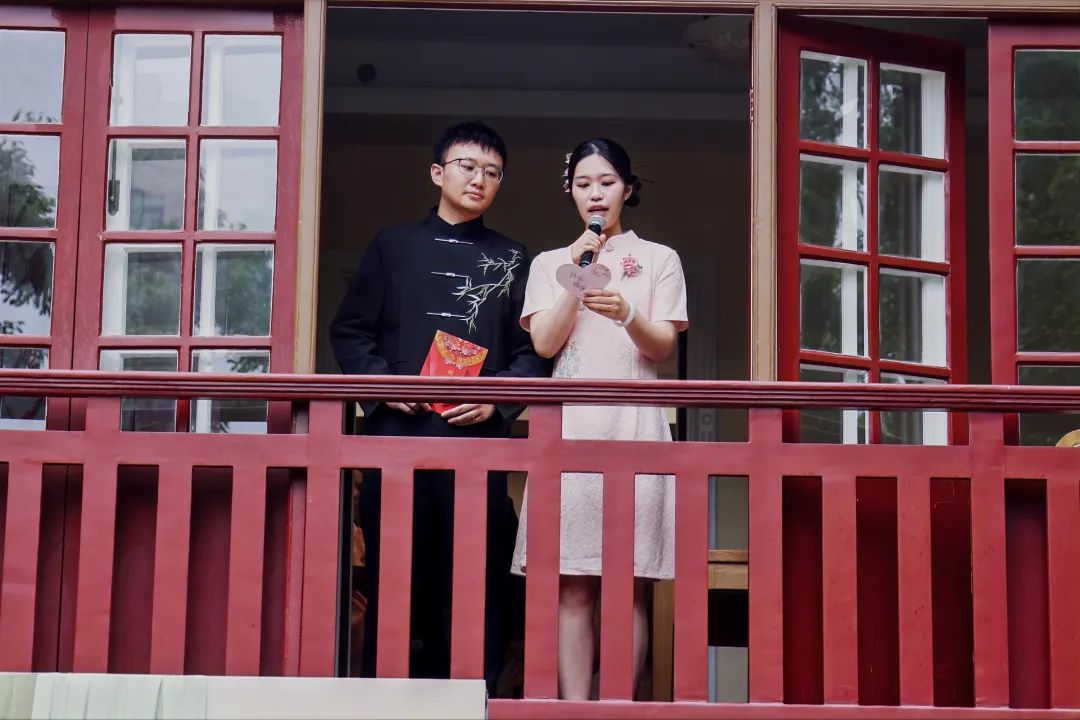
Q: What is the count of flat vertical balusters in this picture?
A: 15